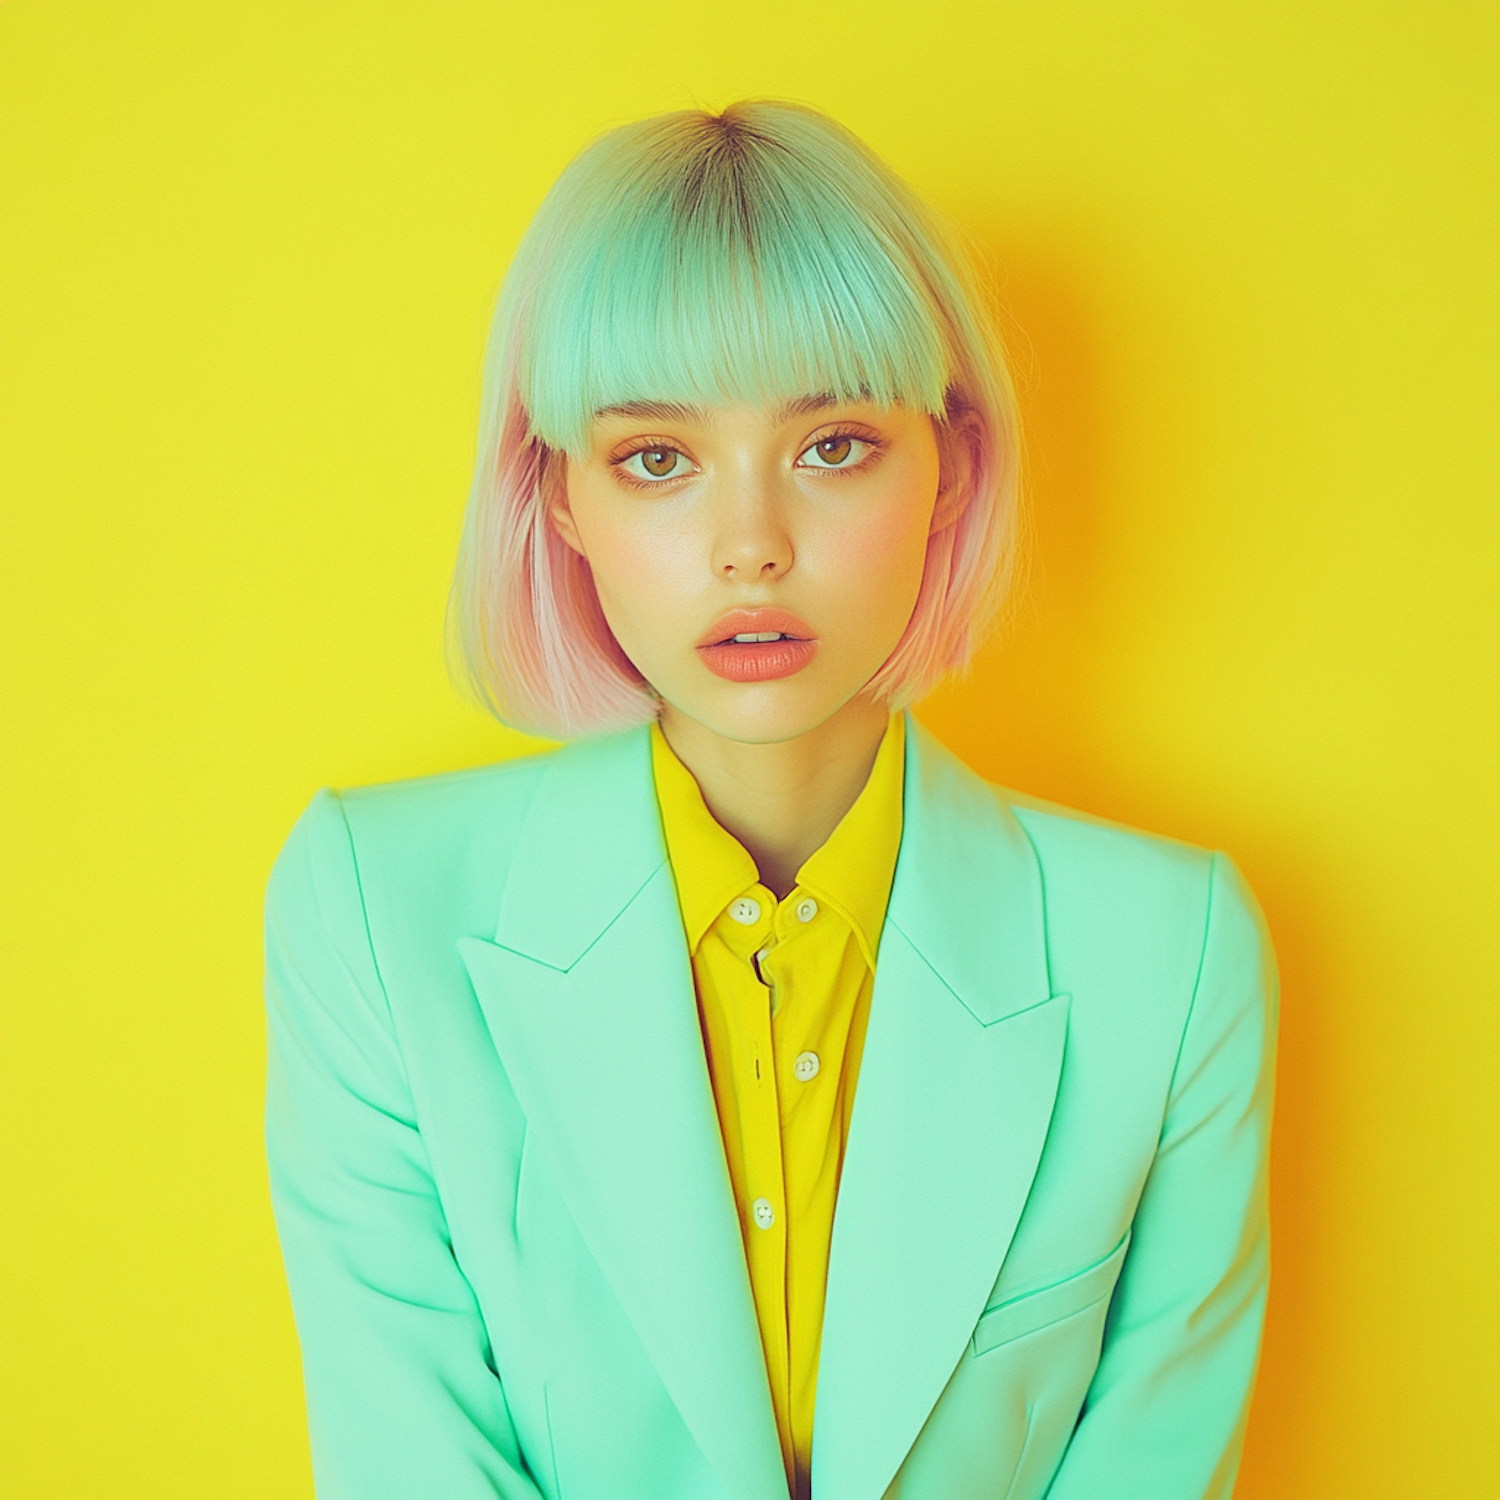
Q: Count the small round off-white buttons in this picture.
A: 4